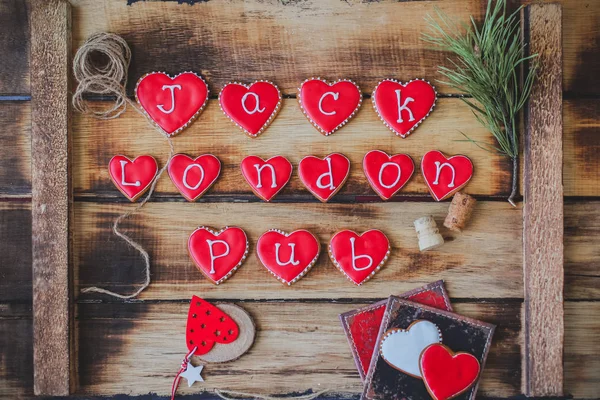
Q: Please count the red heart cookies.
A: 14